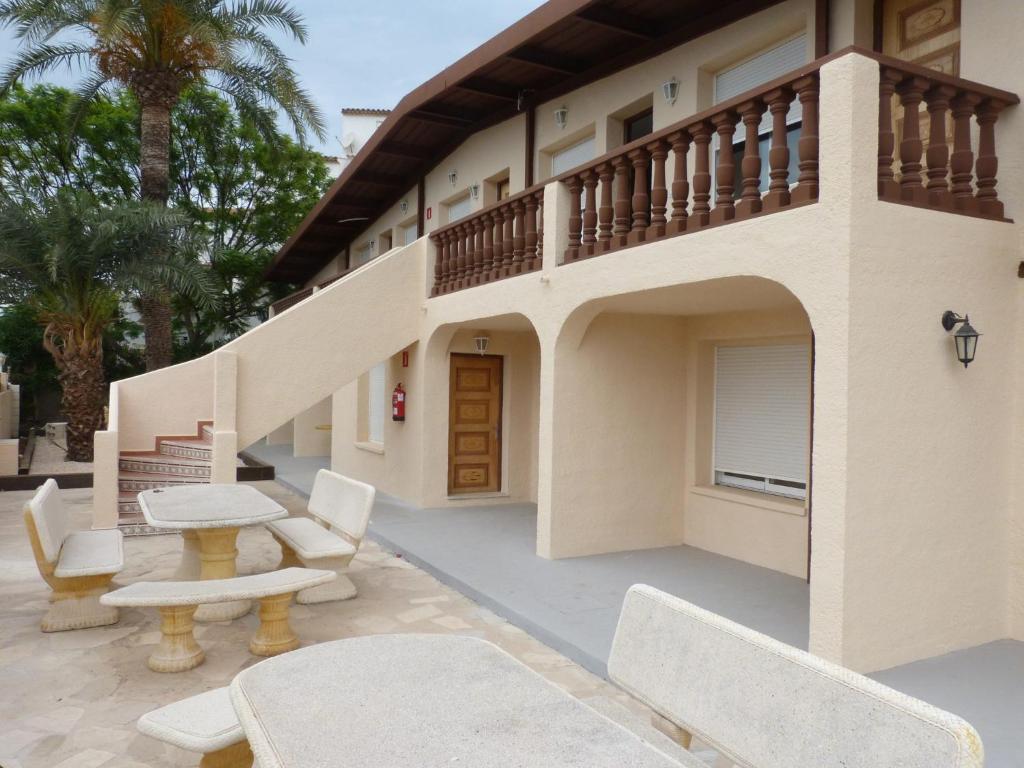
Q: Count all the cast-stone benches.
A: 5